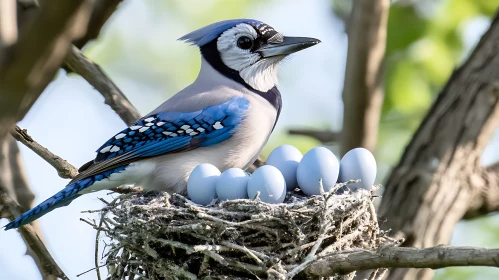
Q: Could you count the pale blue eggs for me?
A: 6